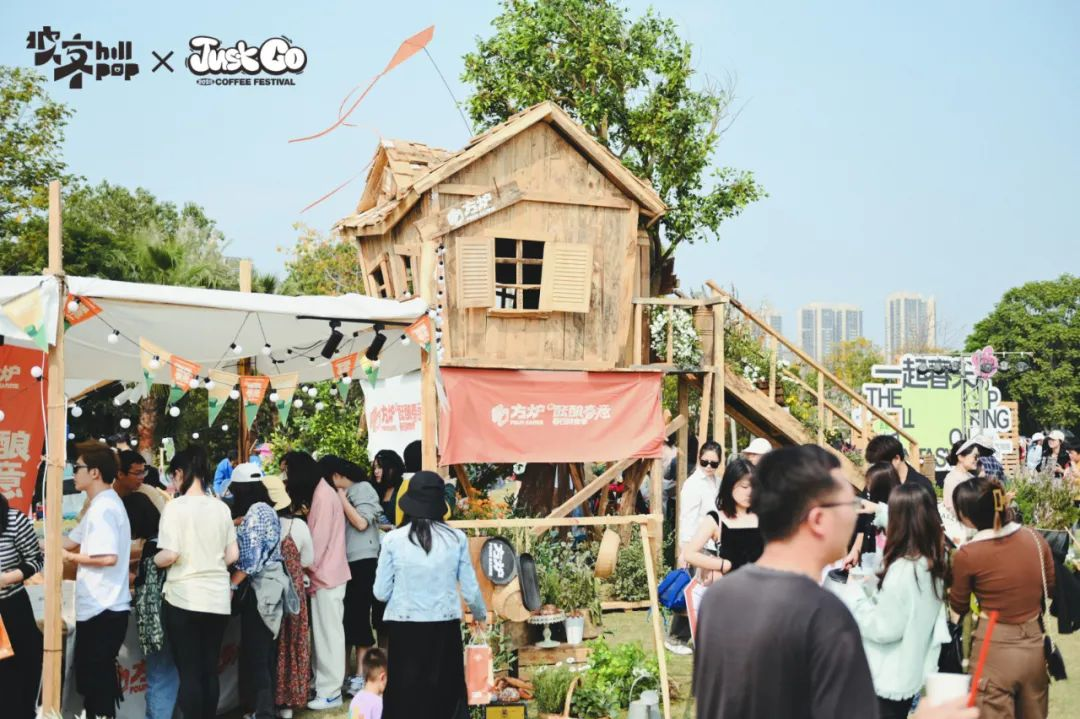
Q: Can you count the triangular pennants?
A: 10